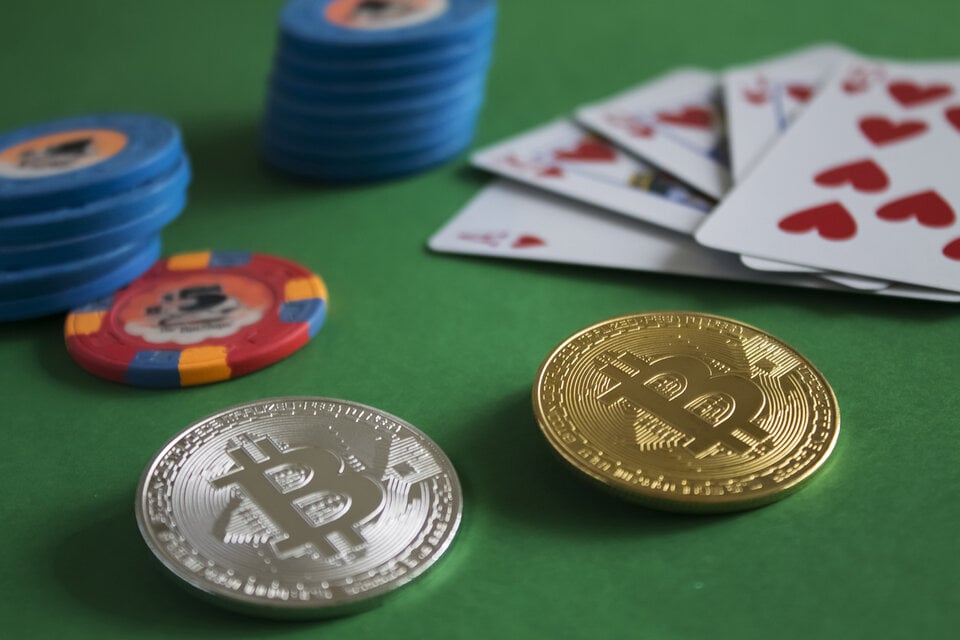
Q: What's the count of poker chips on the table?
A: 13